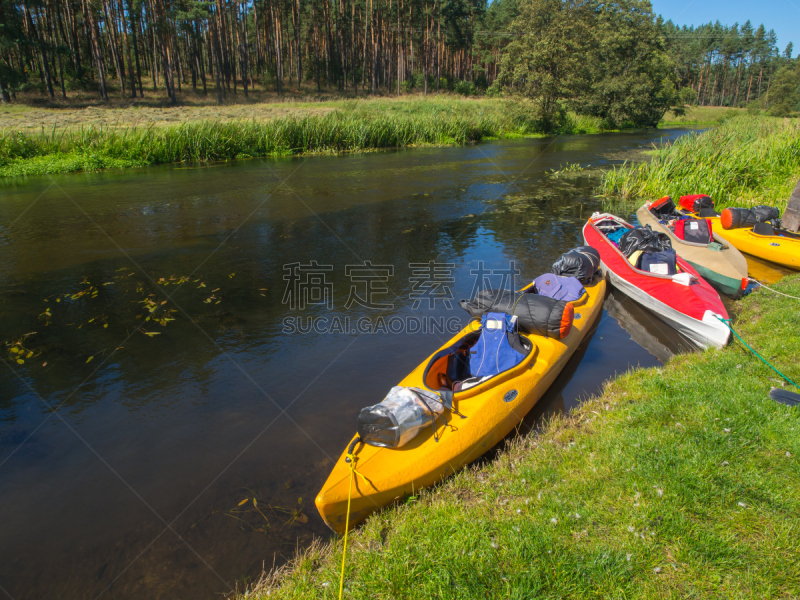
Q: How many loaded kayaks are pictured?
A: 4